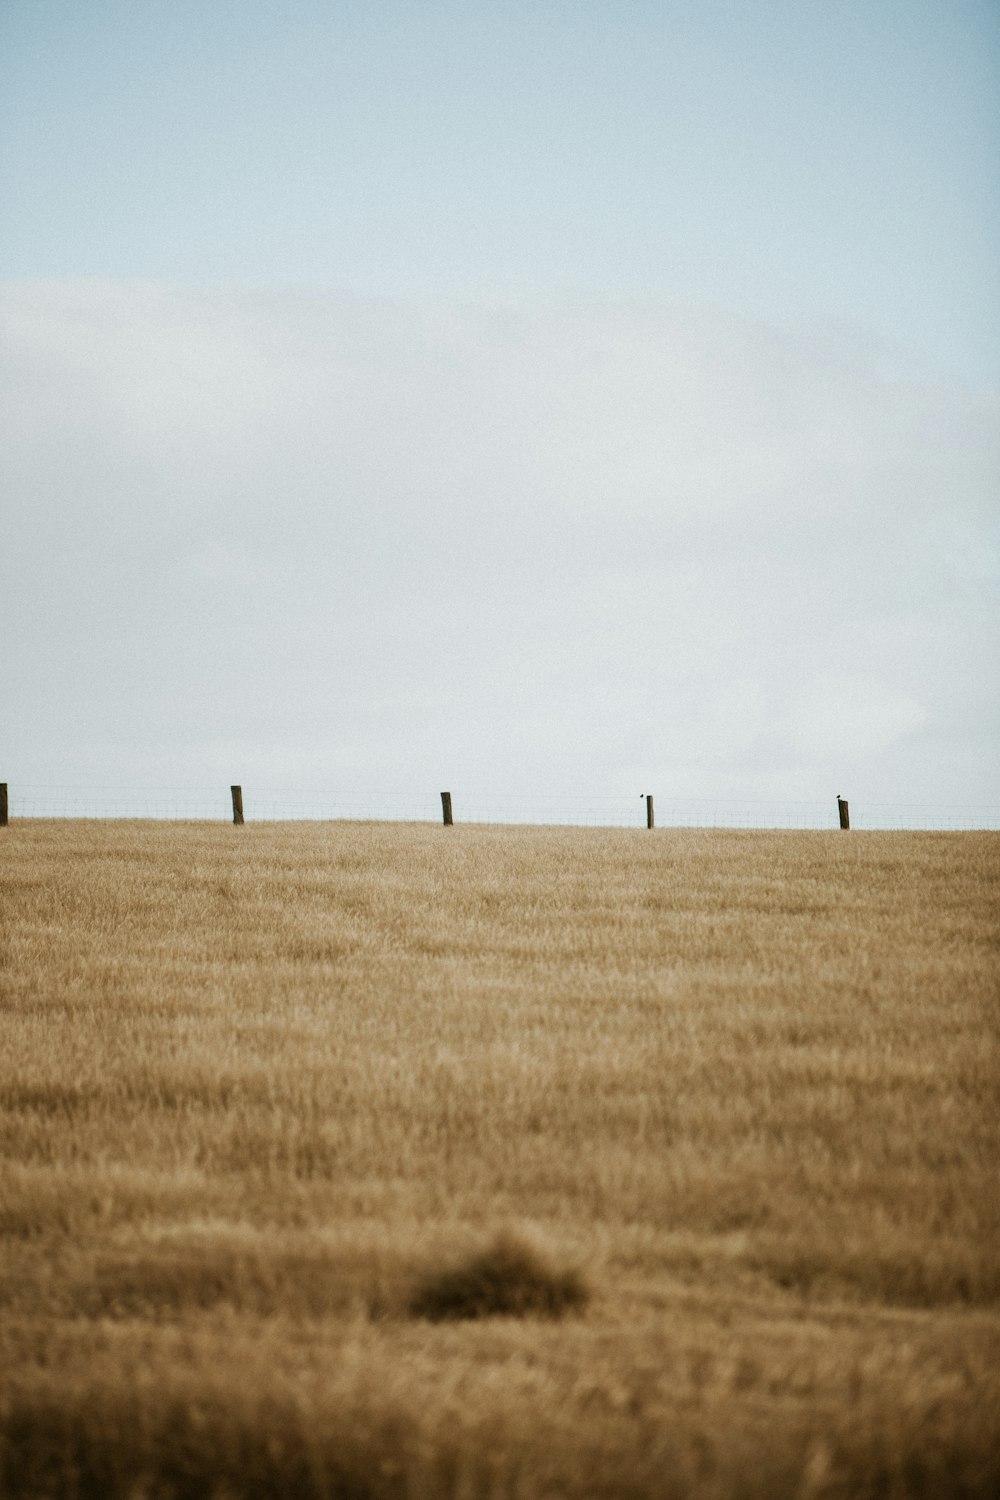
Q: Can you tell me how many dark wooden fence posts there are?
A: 5